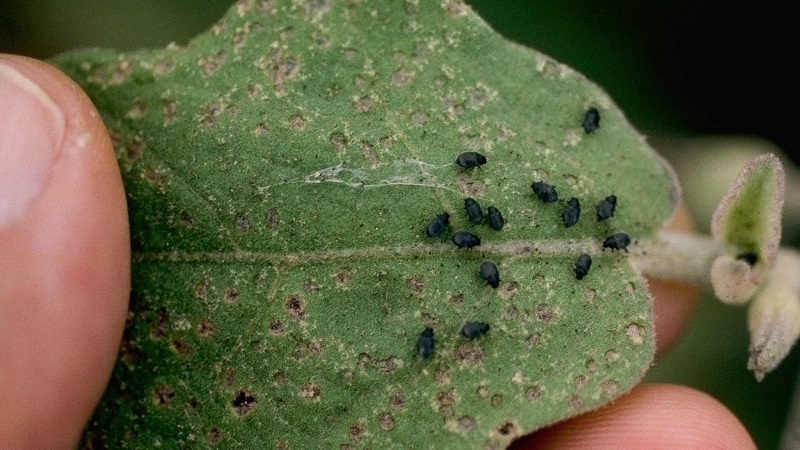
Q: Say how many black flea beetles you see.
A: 14